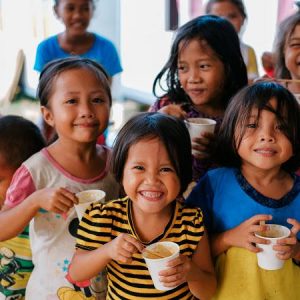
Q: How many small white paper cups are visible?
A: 4